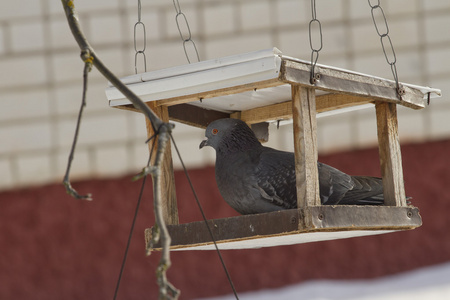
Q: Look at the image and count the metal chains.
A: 4